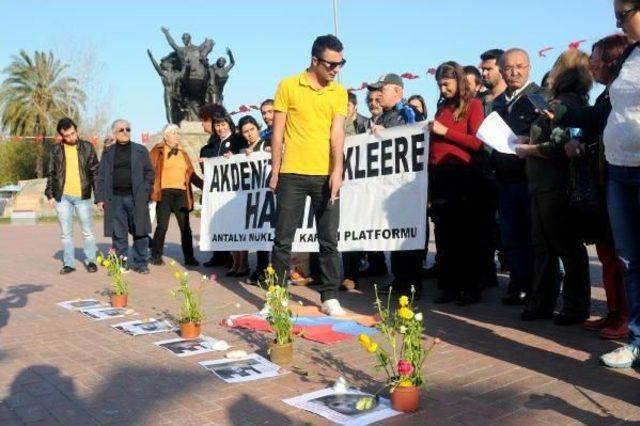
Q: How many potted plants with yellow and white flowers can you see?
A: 4